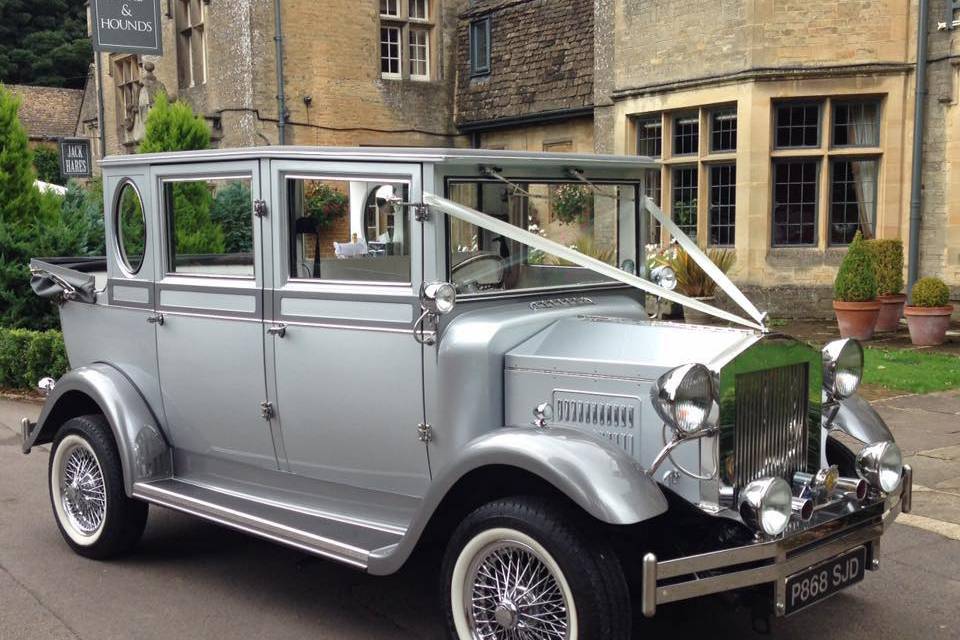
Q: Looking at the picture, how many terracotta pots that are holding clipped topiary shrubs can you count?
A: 3